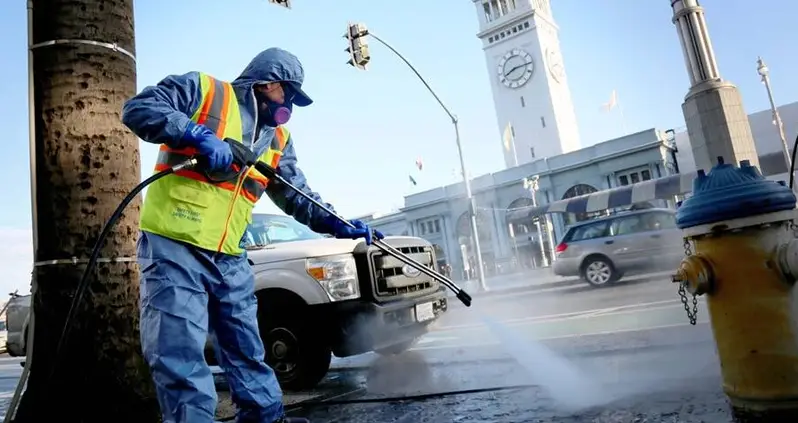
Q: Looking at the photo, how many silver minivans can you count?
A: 1